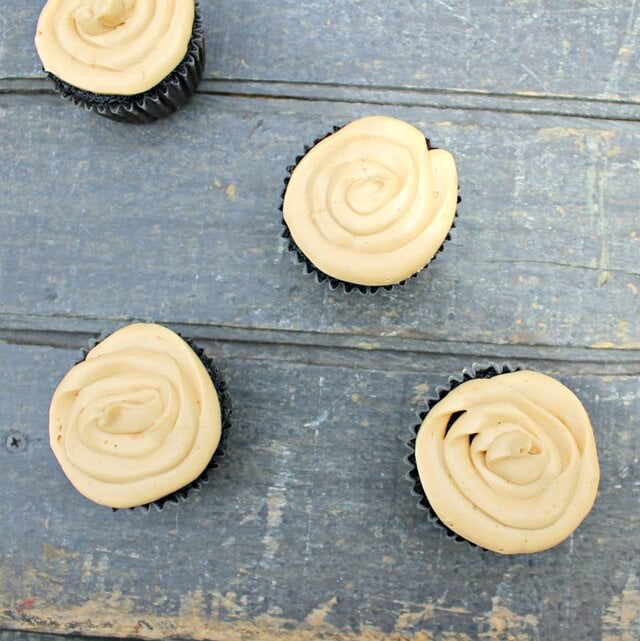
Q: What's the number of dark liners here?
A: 4